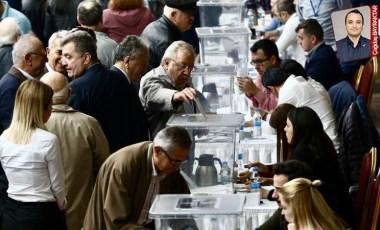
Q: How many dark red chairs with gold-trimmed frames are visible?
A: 4